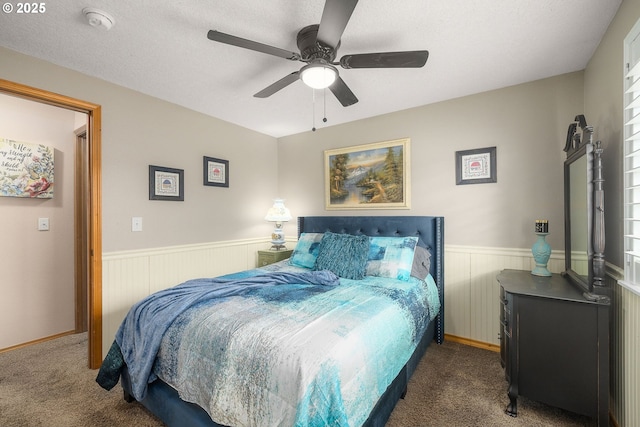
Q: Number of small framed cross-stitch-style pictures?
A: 3